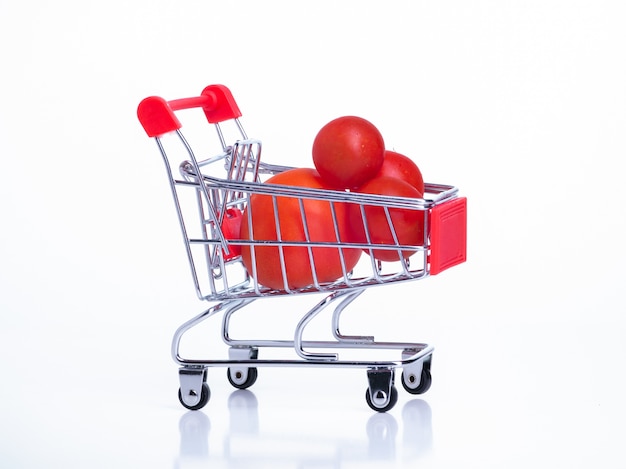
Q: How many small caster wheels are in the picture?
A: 4